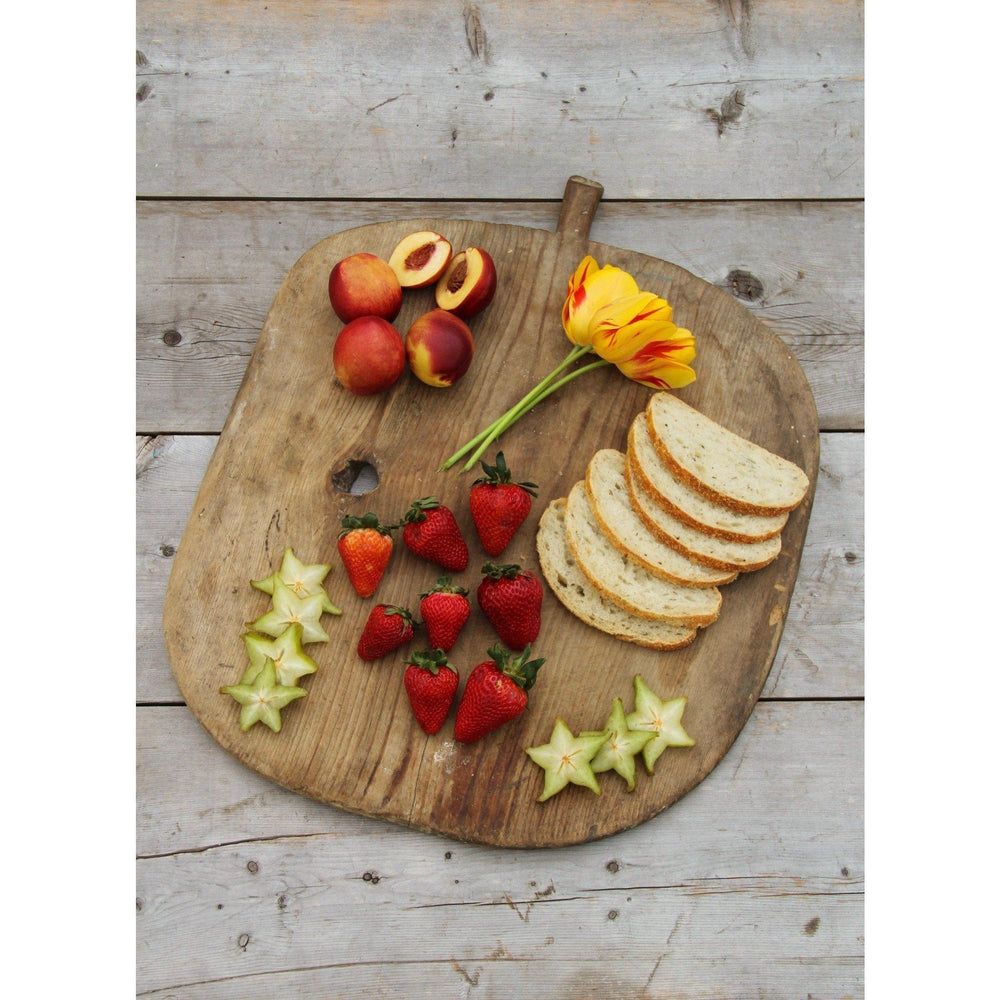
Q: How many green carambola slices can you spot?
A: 7